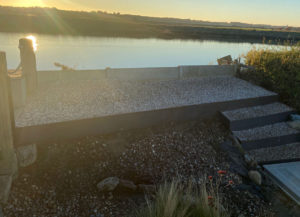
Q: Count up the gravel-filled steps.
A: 3